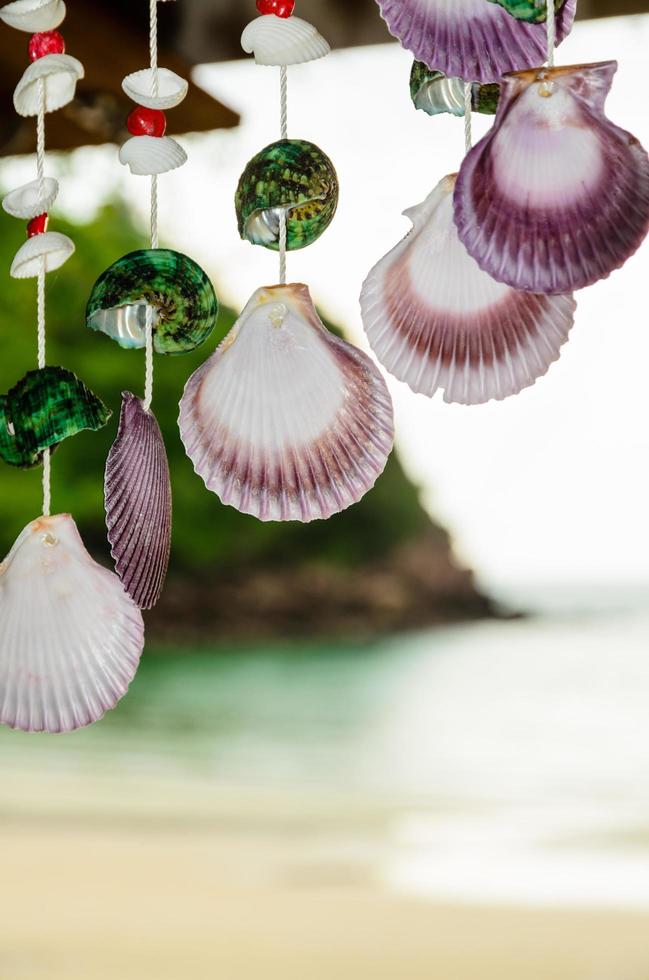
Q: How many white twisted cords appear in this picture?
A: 5